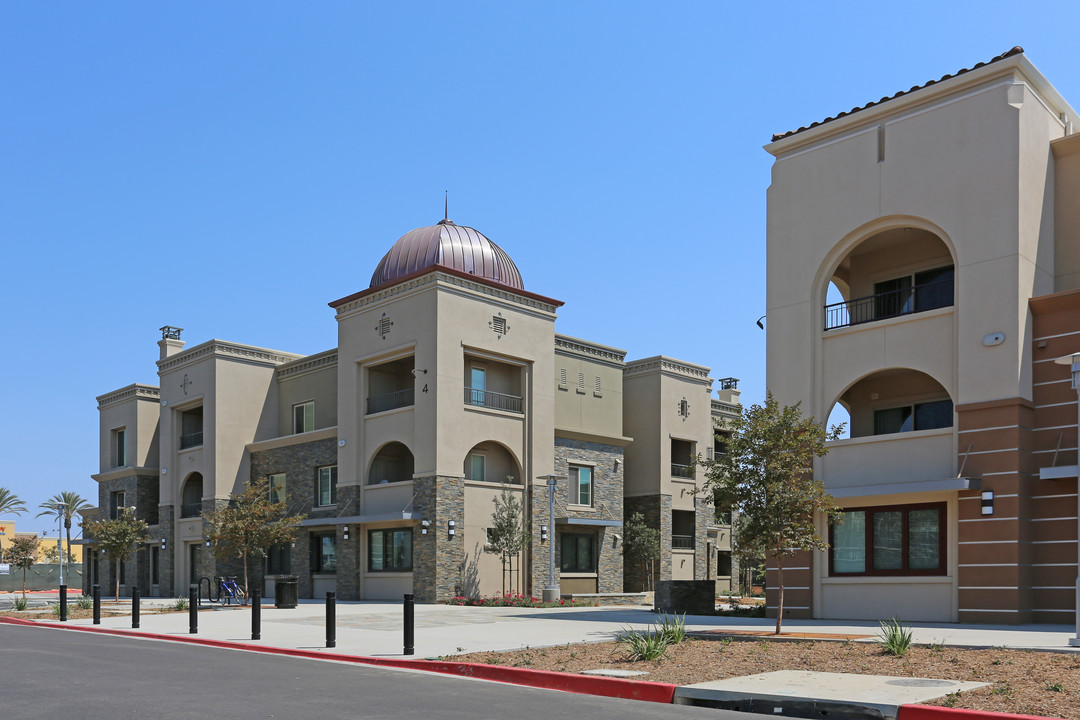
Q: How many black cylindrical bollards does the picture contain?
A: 7